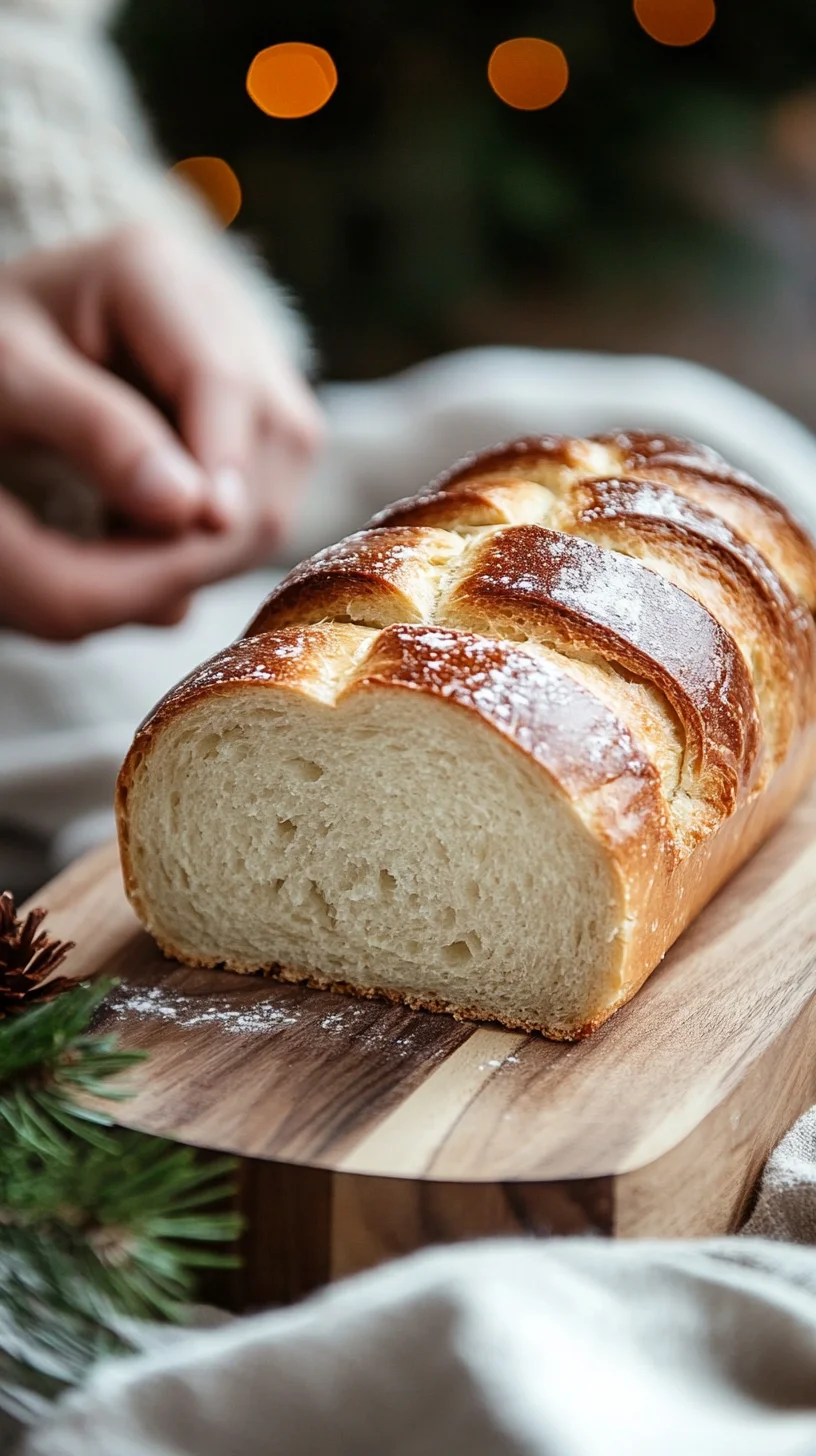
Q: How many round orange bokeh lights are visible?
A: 4